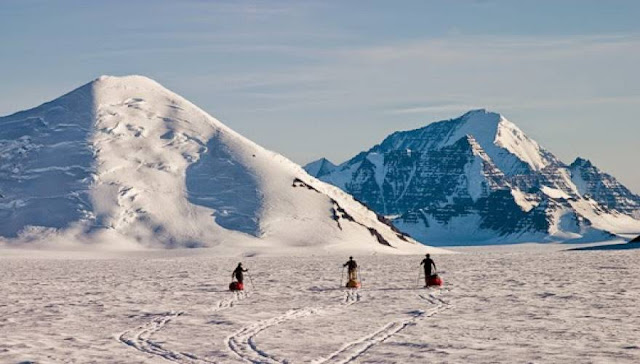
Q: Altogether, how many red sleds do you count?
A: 2